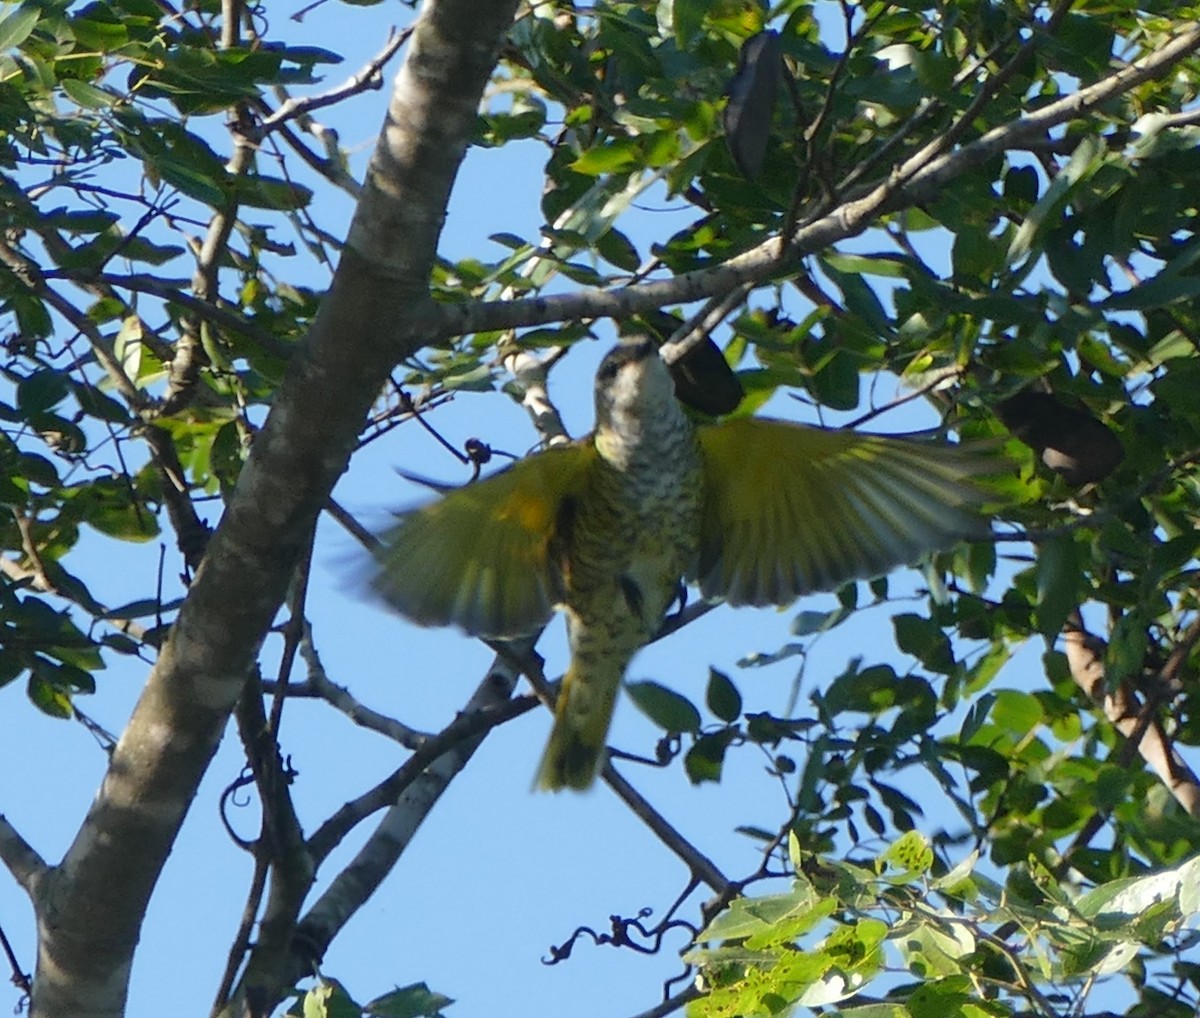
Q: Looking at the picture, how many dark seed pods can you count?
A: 3